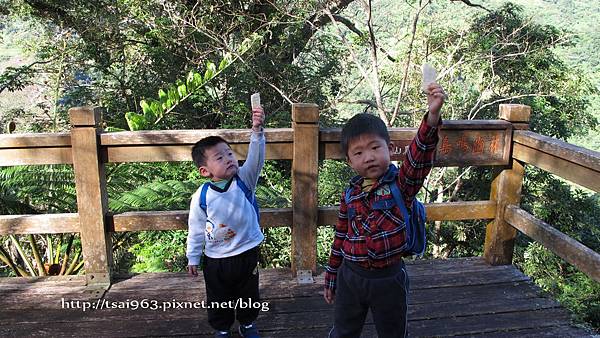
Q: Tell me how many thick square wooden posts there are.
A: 3